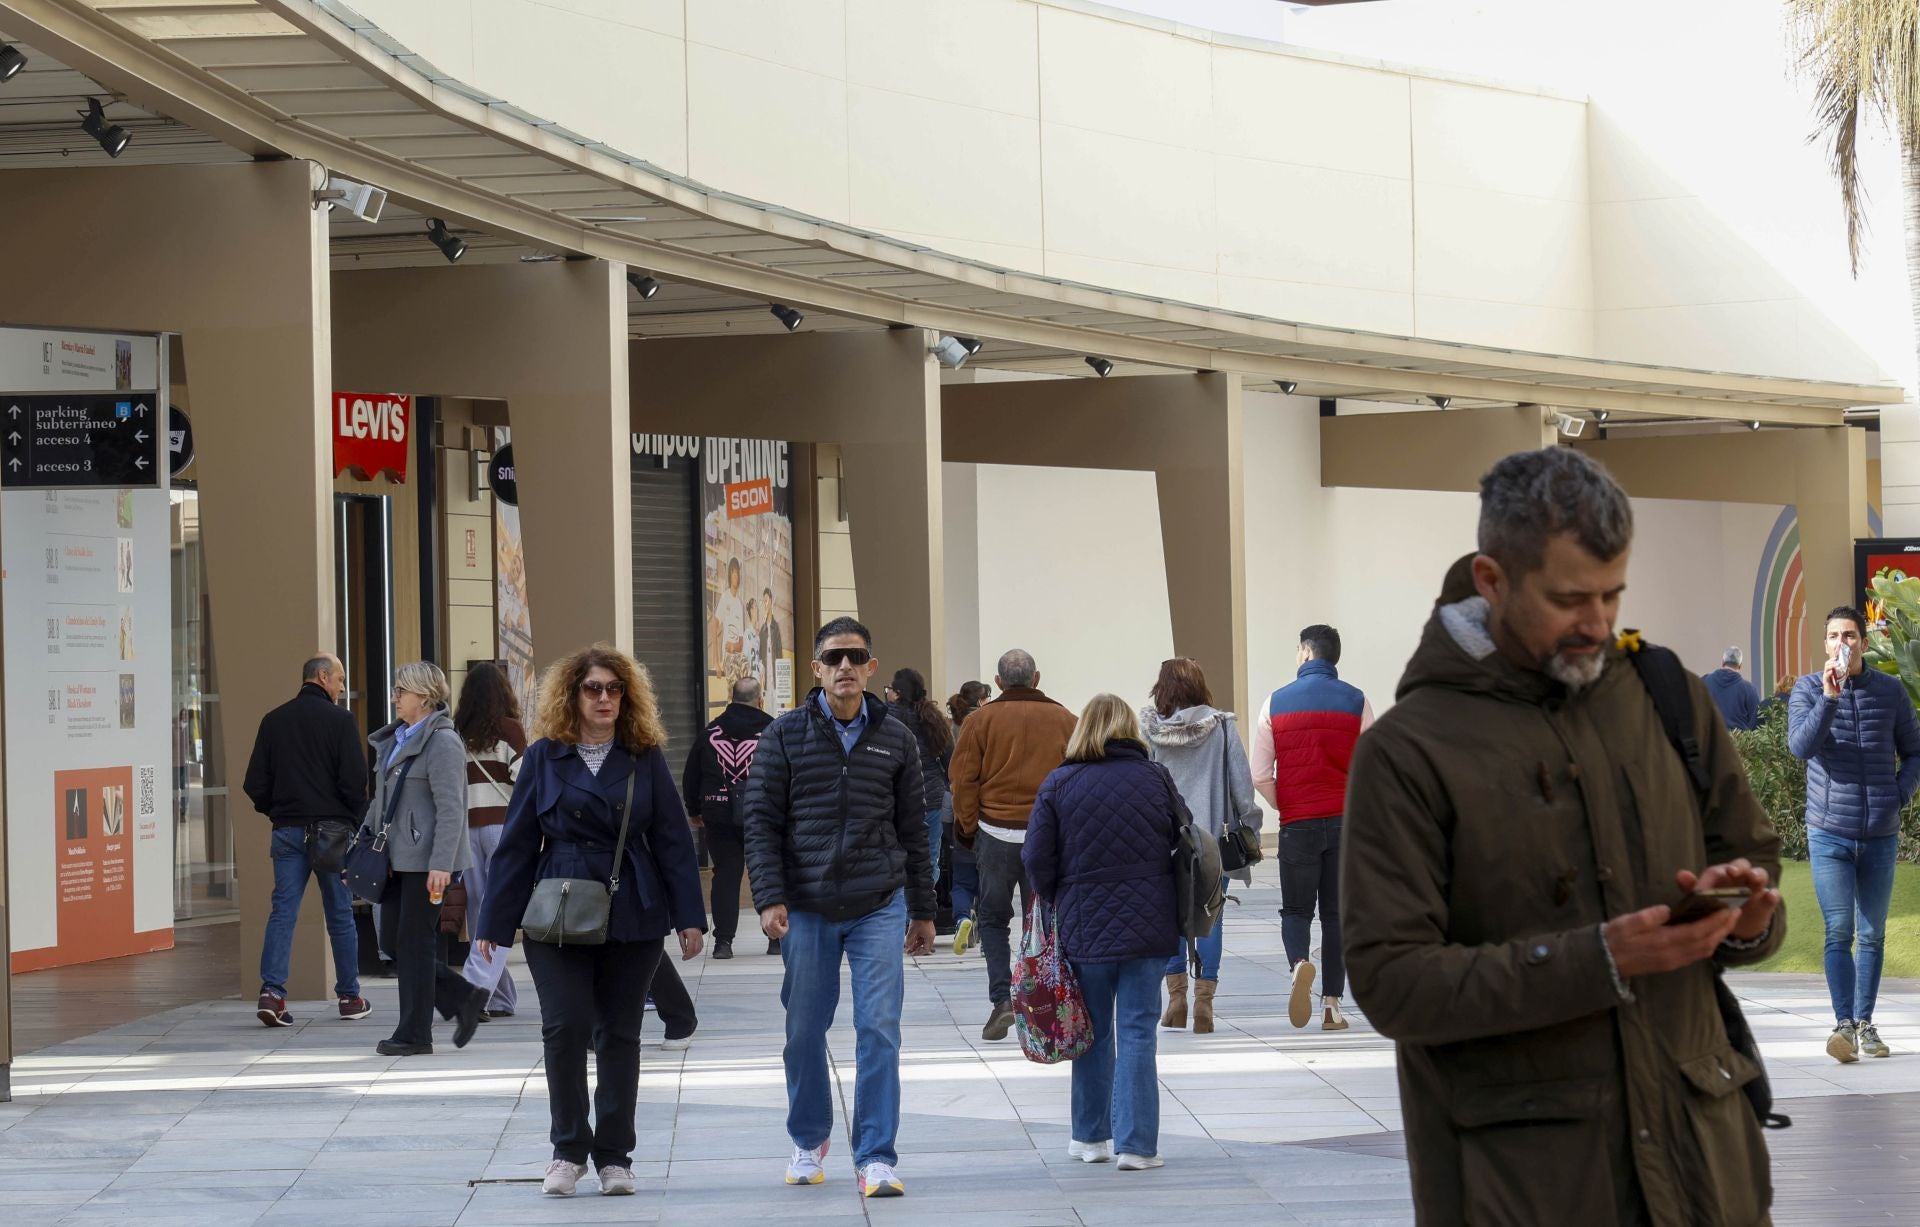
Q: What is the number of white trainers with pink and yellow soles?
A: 2